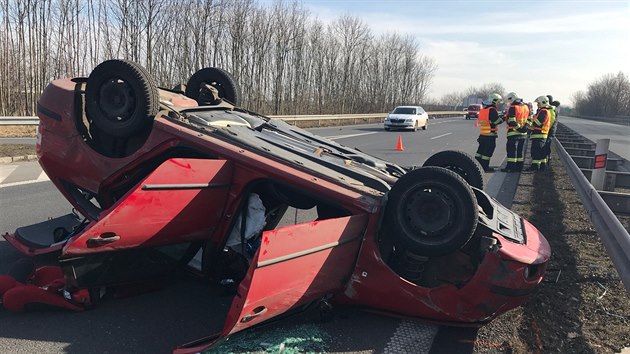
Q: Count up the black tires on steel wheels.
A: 4